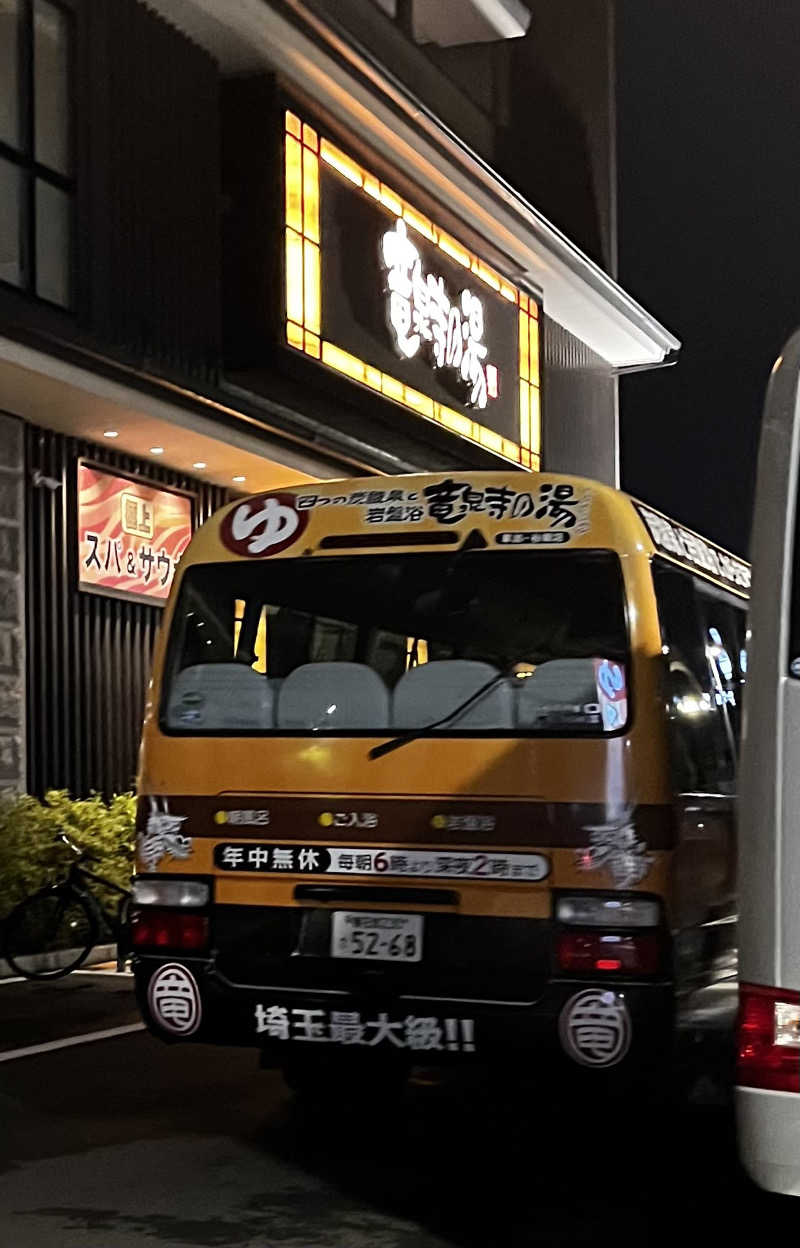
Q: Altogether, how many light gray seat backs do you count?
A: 4